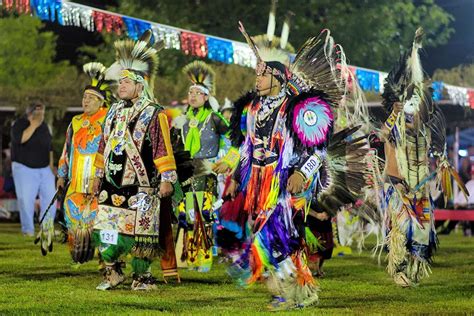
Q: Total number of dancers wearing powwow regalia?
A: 5